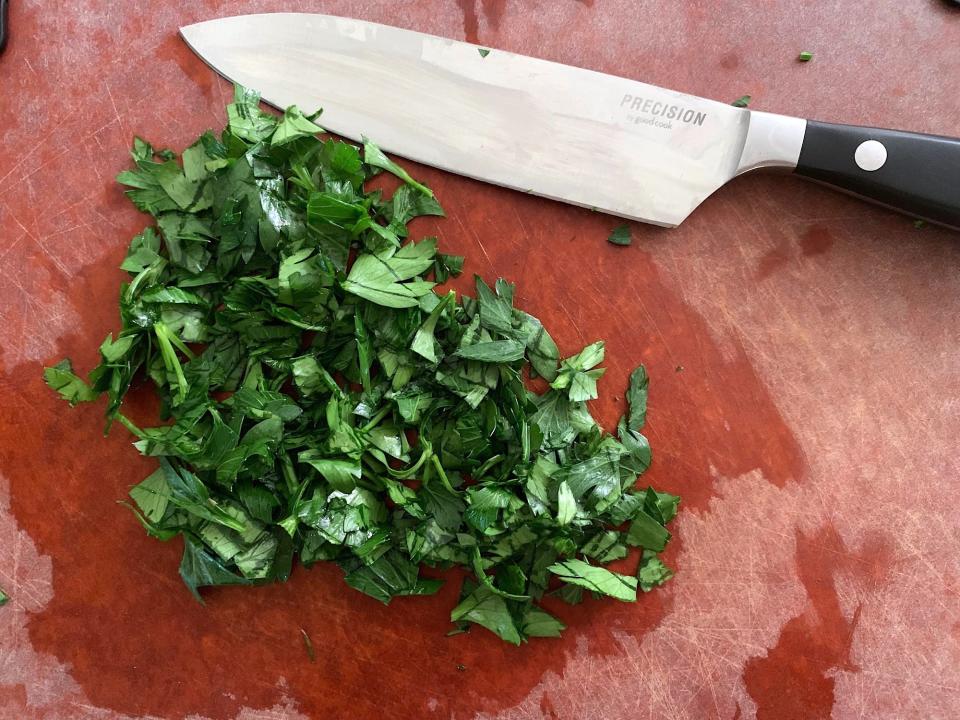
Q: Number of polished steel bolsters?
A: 1